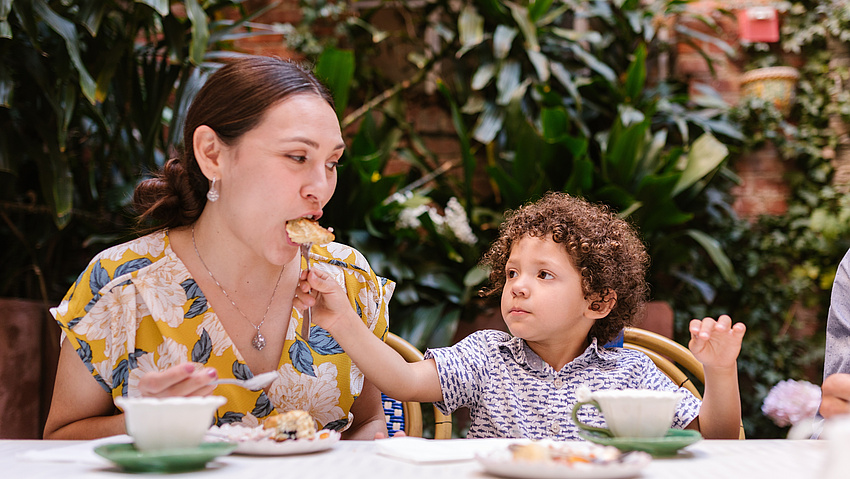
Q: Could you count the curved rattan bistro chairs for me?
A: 2